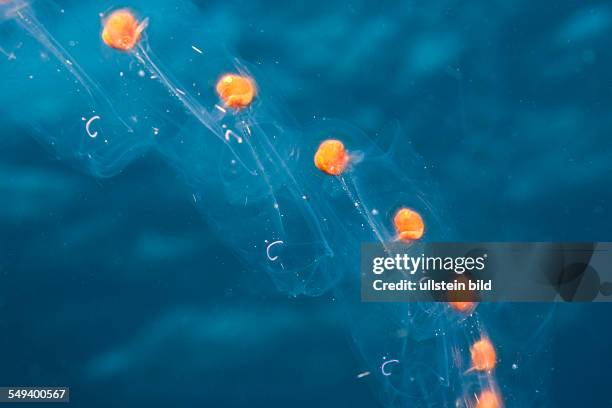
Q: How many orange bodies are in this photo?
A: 7